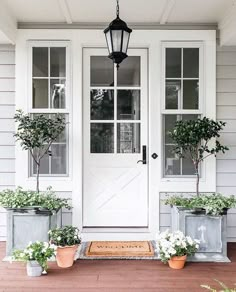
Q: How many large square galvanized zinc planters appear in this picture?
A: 2